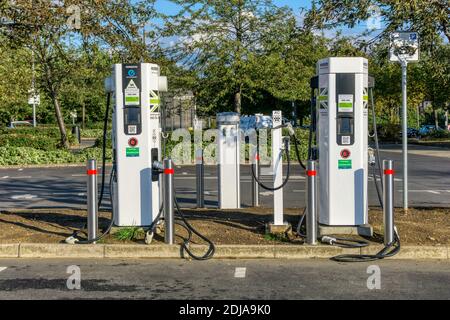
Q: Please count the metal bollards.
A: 6